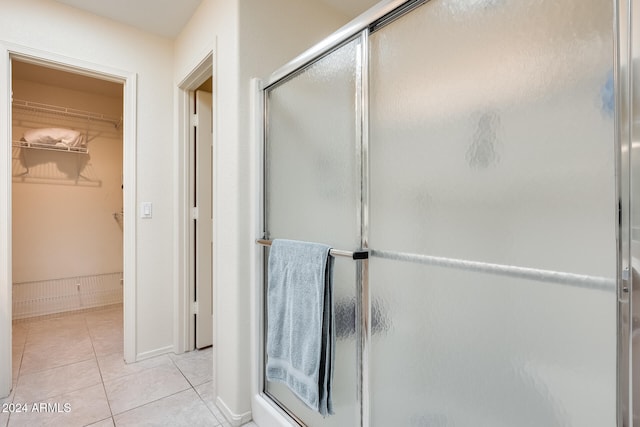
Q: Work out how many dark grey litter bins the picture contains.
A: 0